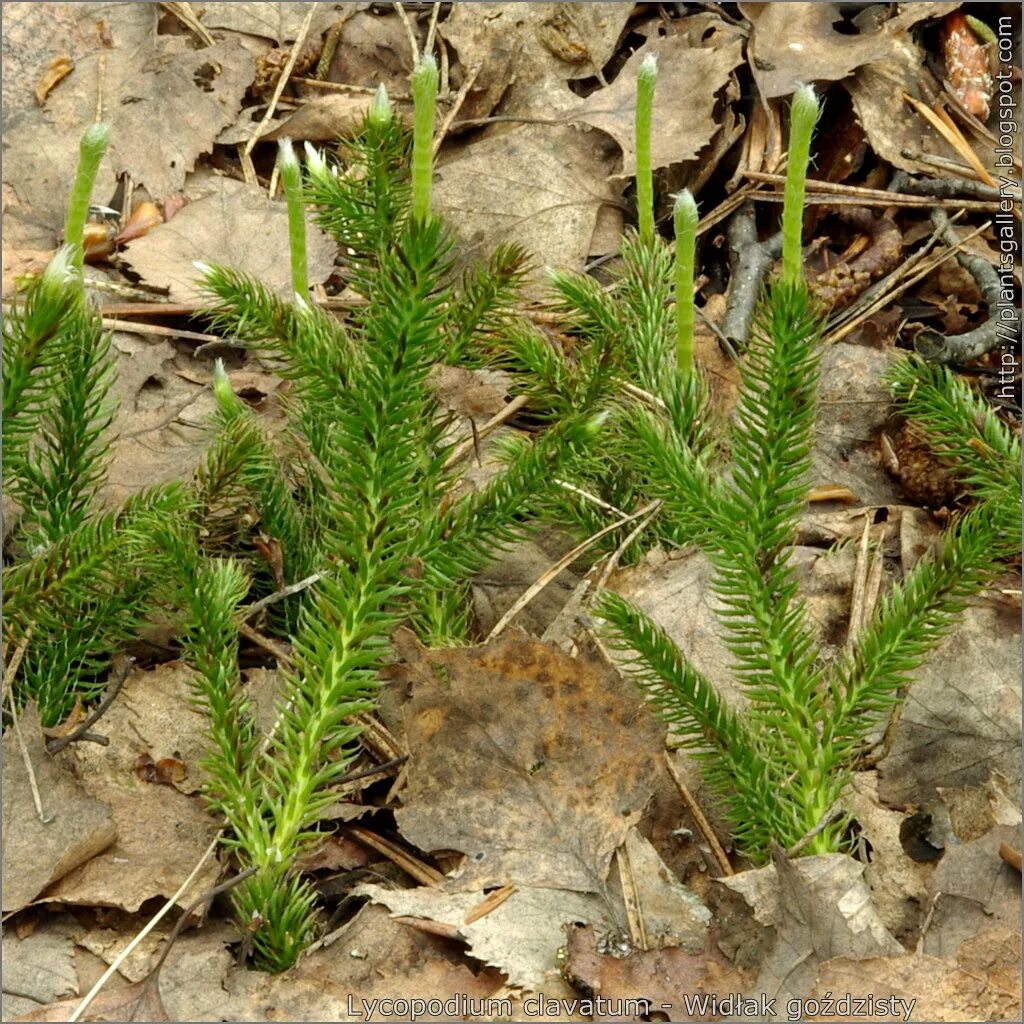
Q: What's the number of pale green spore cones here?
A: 6